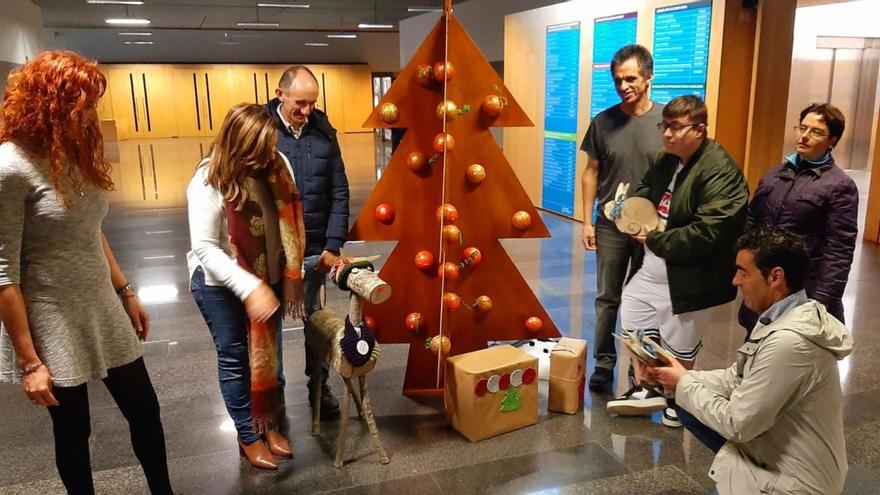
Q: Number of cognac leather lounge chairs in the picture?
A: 0